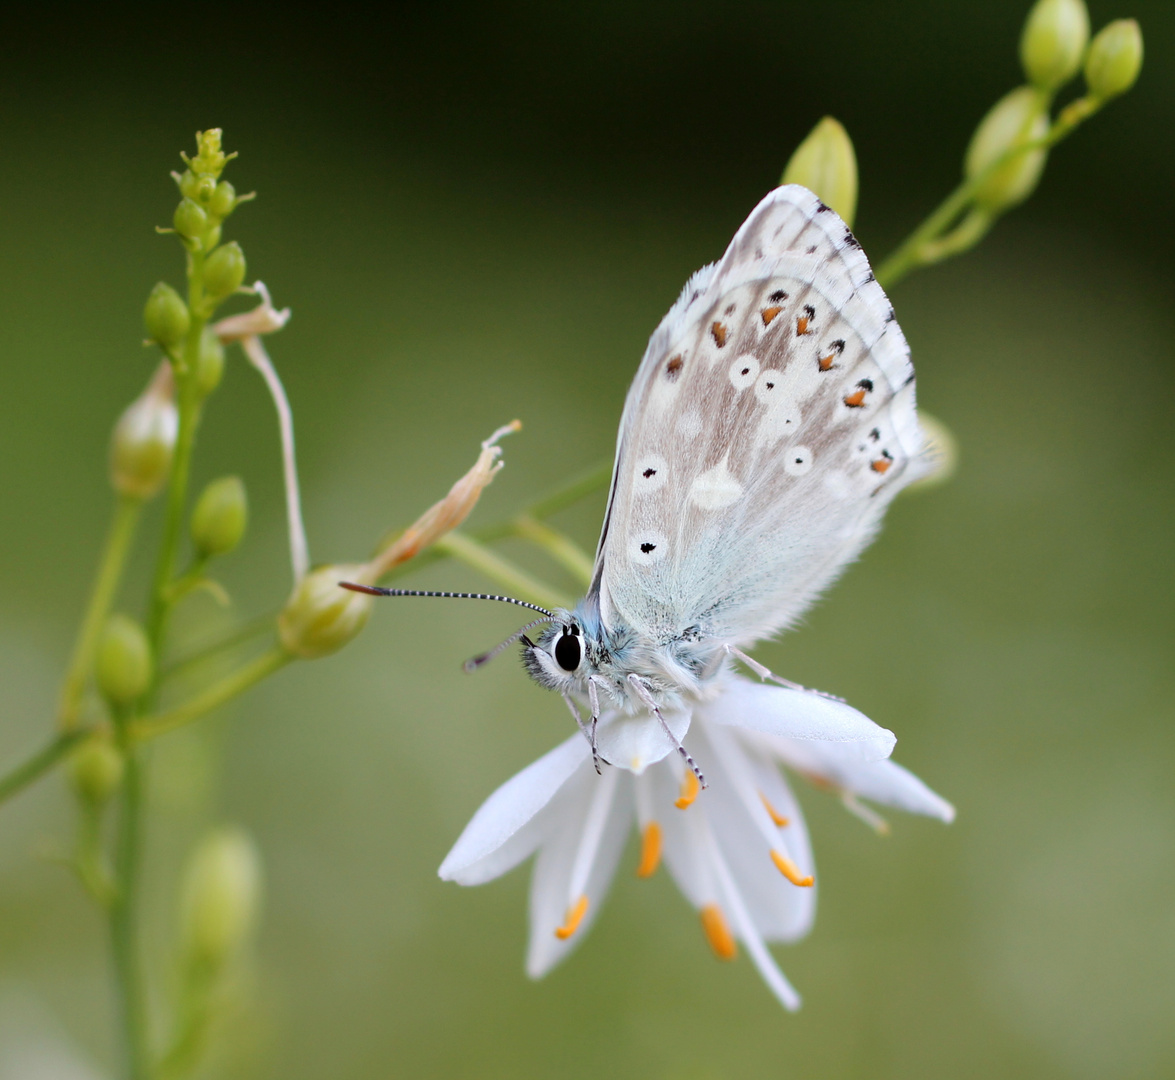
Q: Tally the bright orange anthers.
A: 6